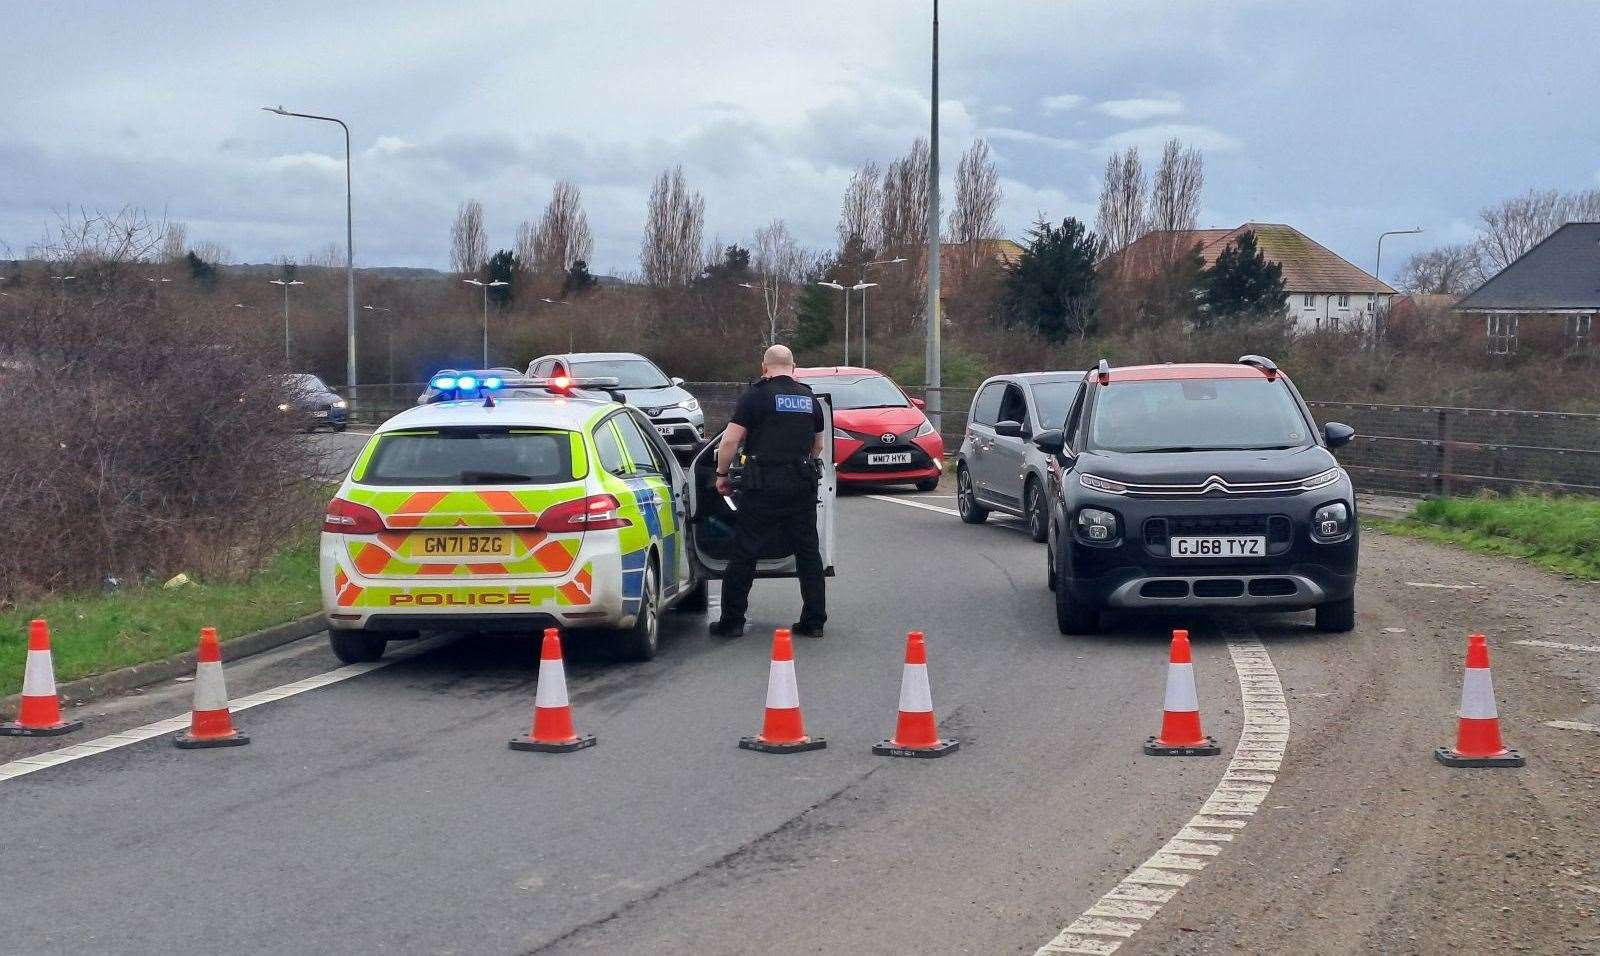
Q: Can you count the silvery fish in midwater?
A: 0